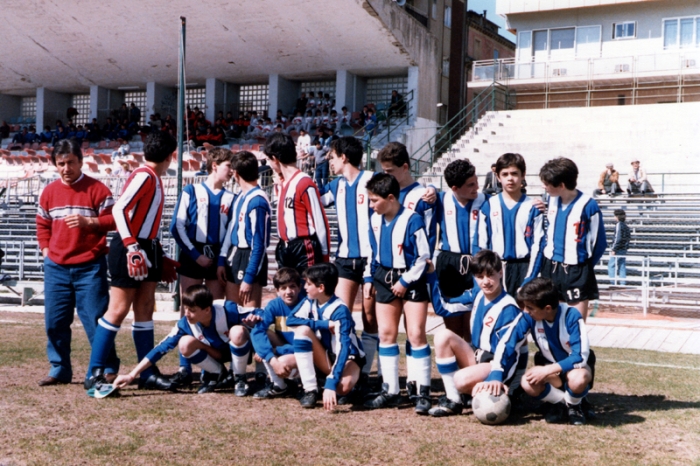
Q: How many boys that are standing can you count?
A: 10